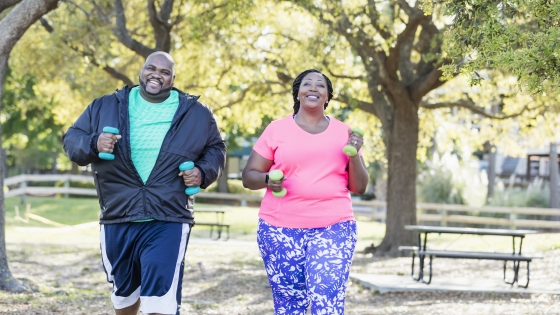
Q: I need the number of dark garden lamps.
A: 0